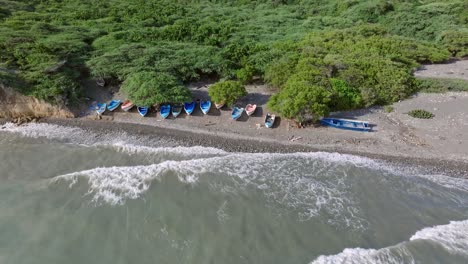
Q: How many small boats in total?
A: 12